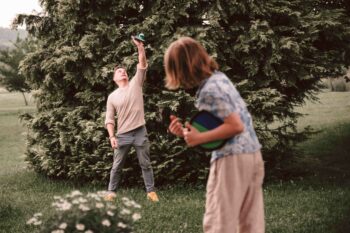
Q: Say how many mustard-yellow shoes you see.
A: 2